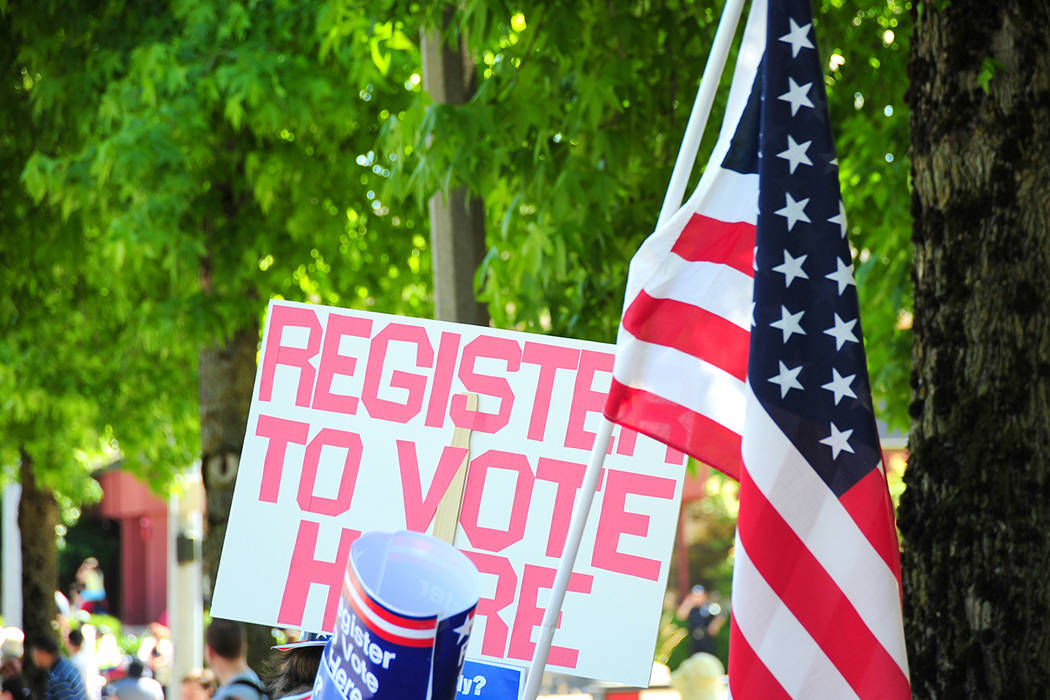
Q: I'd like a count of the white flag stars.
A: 12